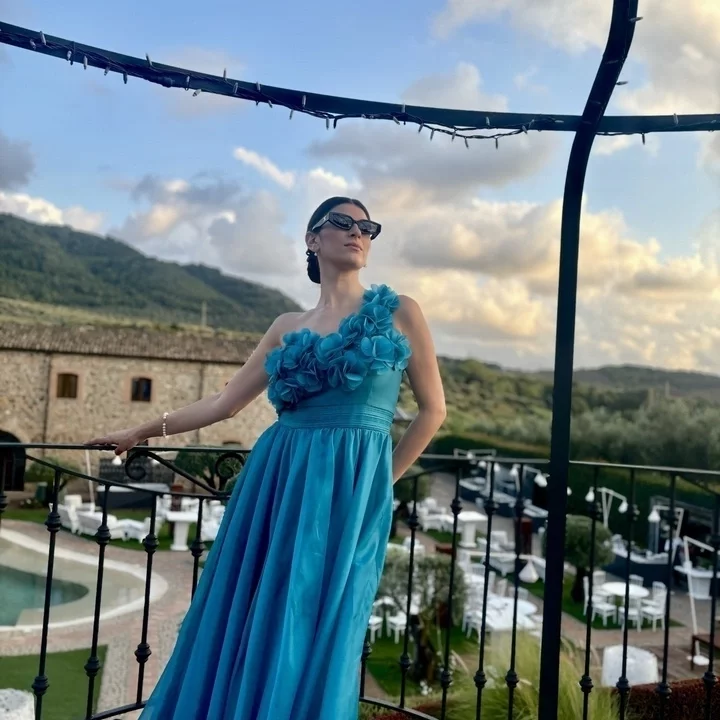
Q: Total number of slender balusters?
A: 14